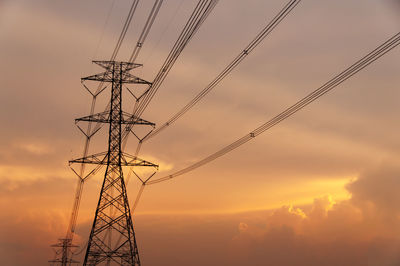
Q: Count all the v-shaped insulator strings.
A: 6